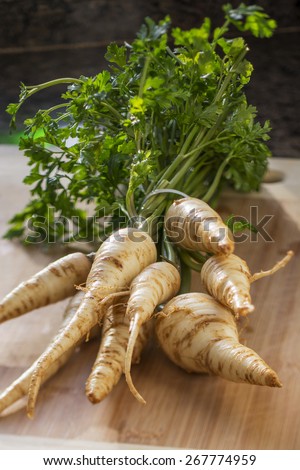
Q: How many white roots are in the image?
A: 8